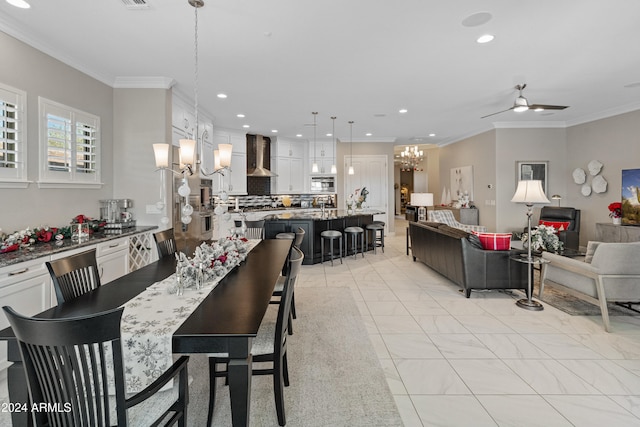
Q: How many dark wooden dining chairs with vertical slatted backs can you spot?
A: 6